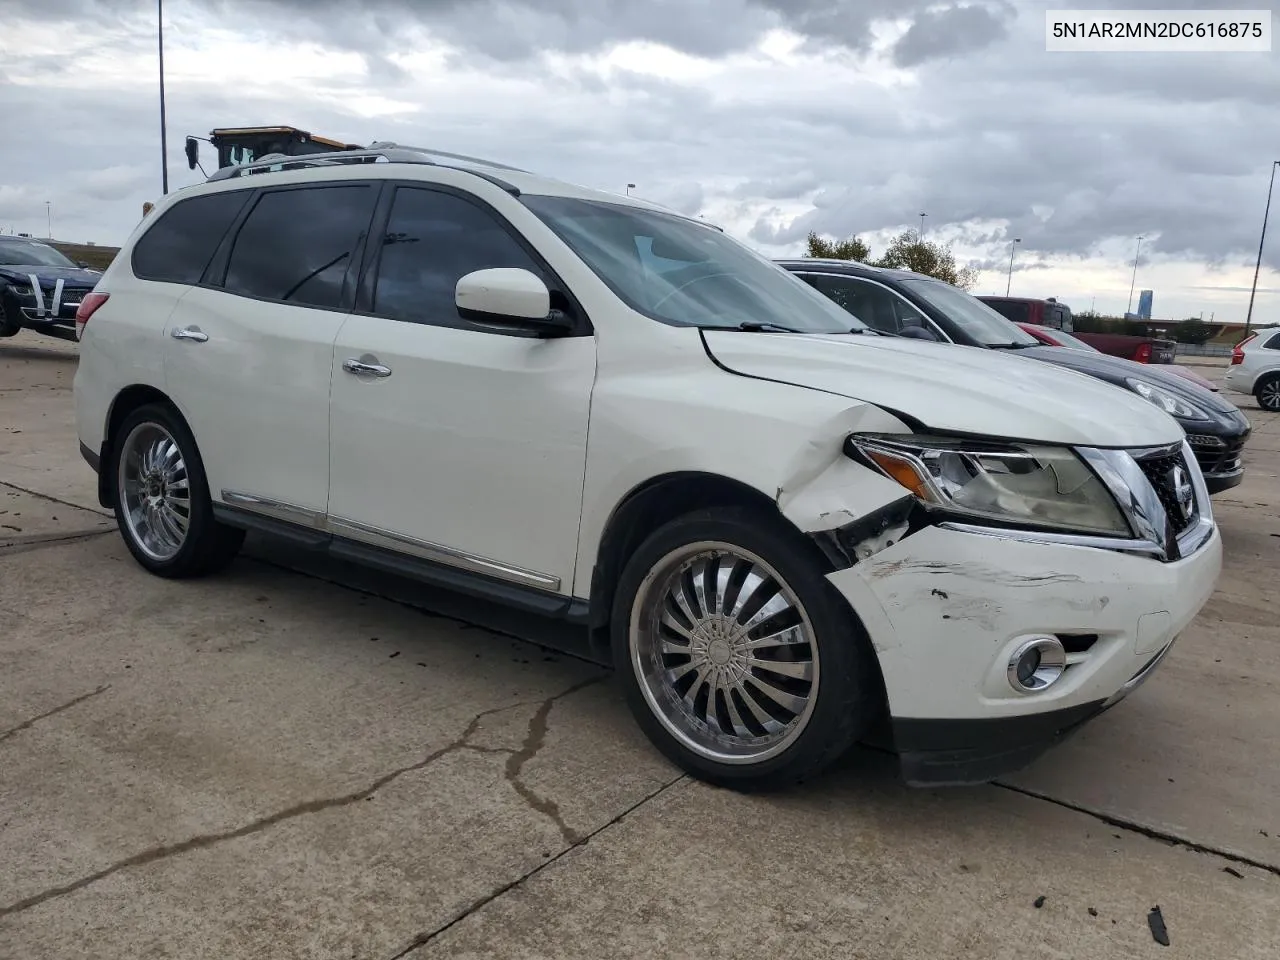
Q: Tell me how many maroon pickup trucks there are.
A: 1